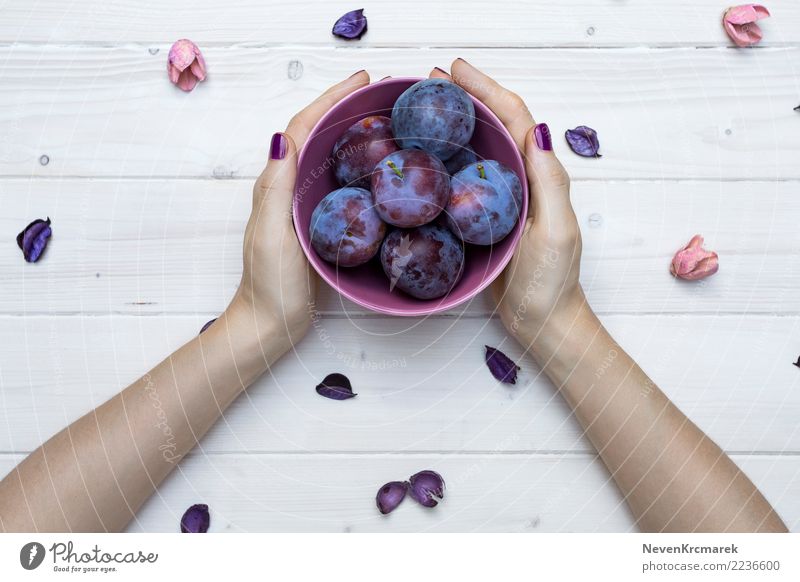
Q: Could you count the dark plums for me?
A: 7